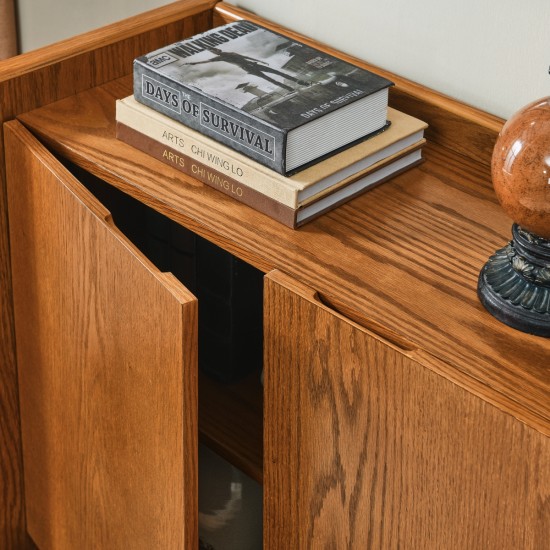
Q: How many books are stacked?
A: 3